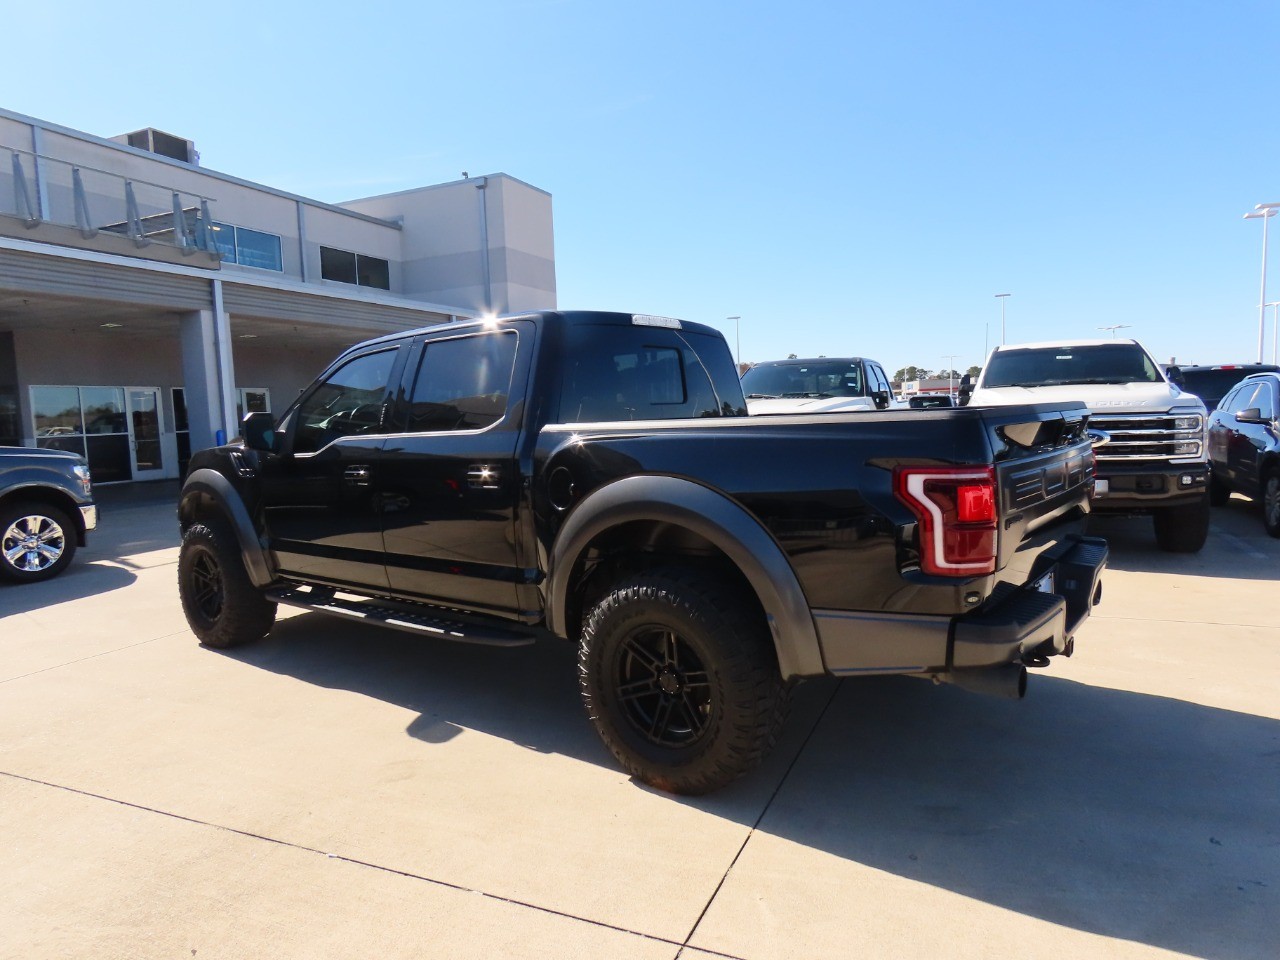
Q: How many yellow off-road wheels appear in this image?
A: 0